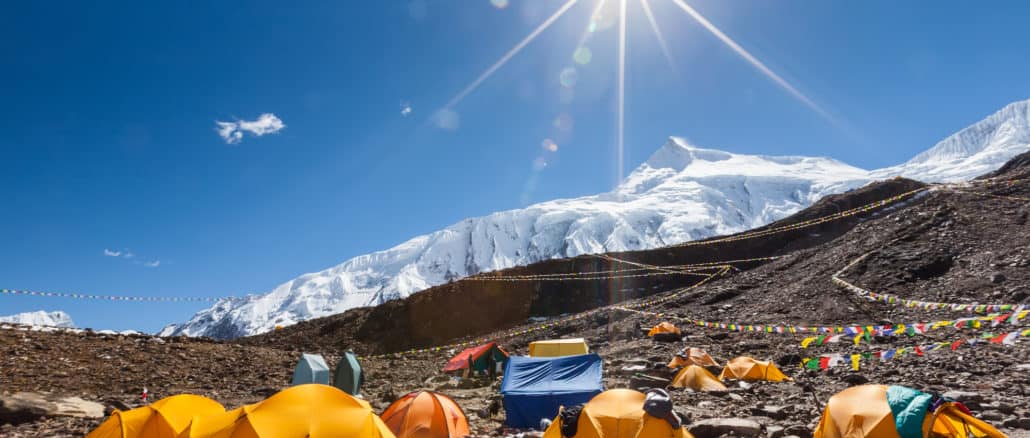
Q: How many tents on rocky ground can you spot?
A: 14